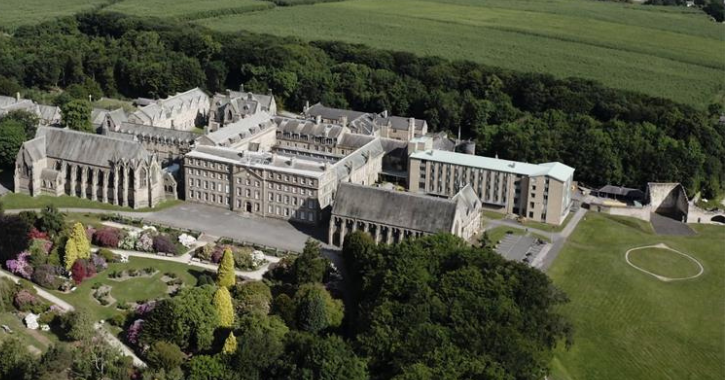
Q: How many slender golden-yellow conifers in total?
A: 5